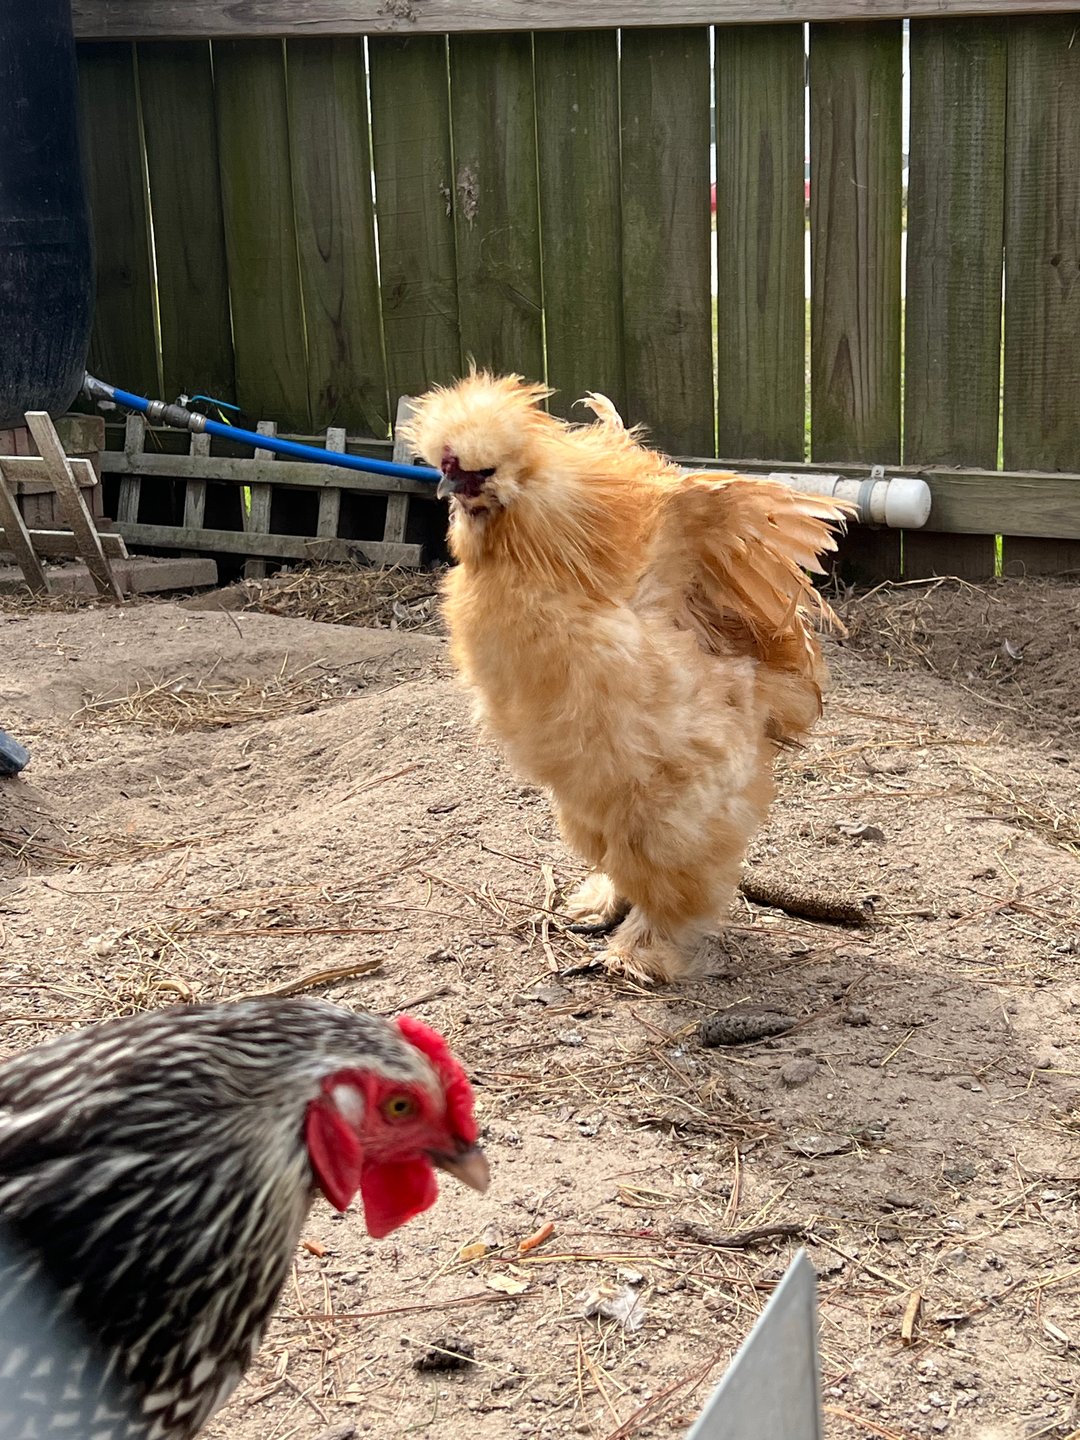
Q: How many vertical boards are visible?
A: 12